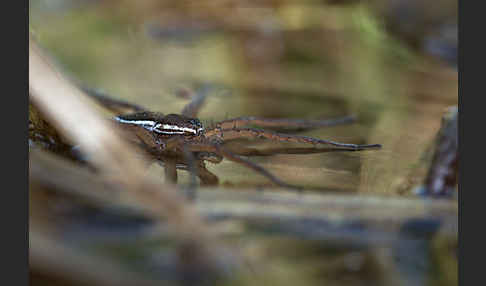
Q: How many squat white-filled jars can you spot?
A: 0